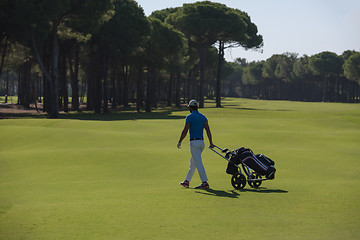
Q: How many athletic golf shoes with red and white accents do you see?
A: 2